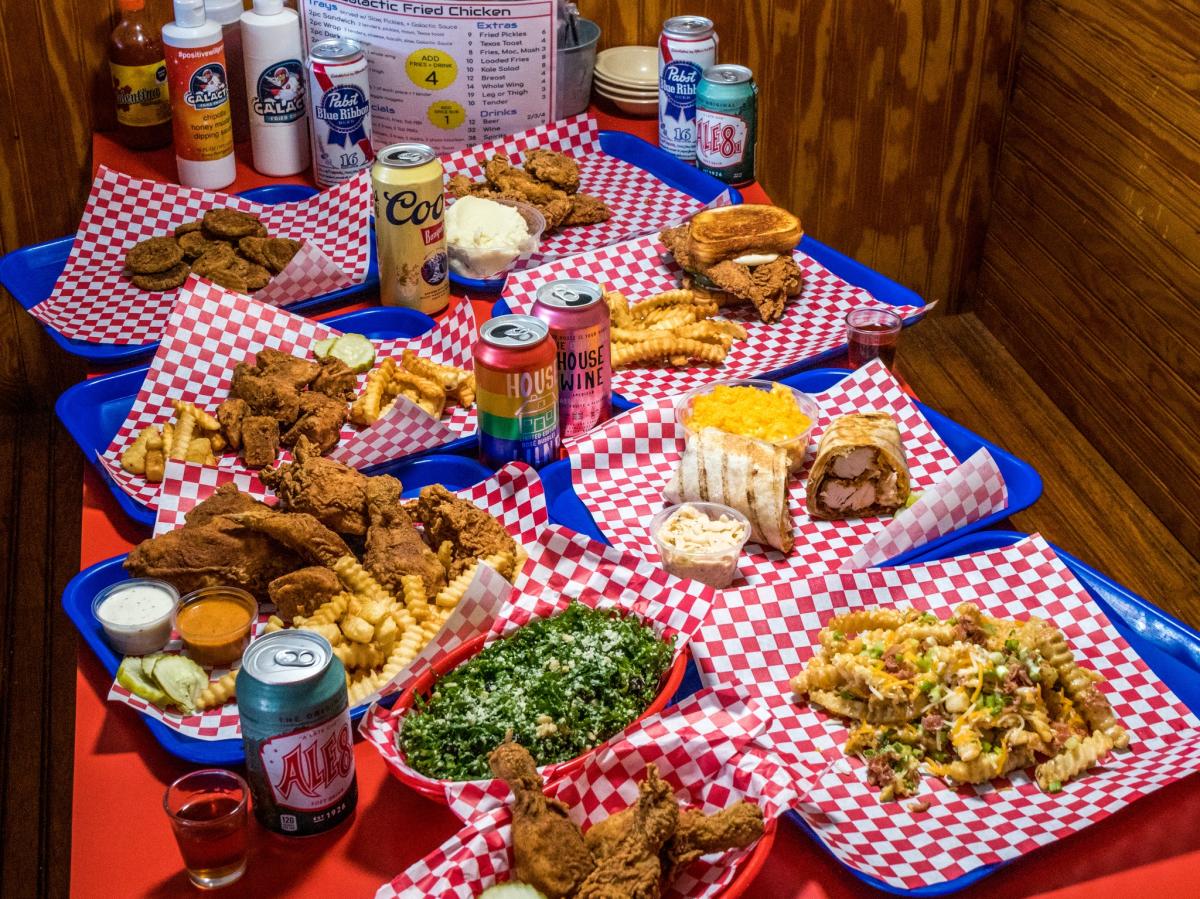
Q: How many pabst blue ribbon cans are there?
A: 2